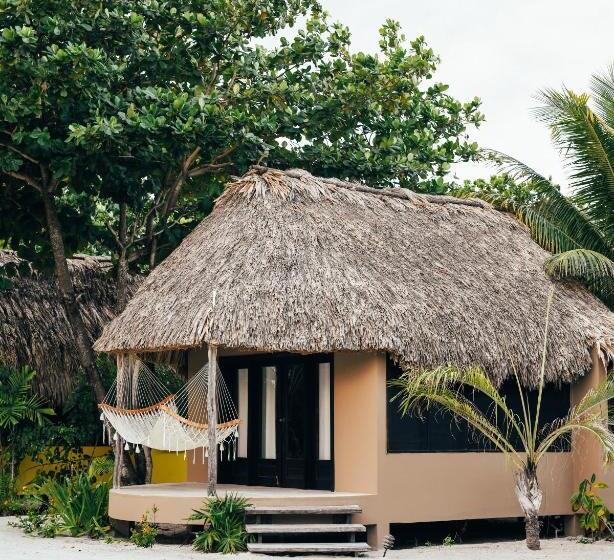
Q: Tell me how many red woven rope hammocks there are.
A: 0